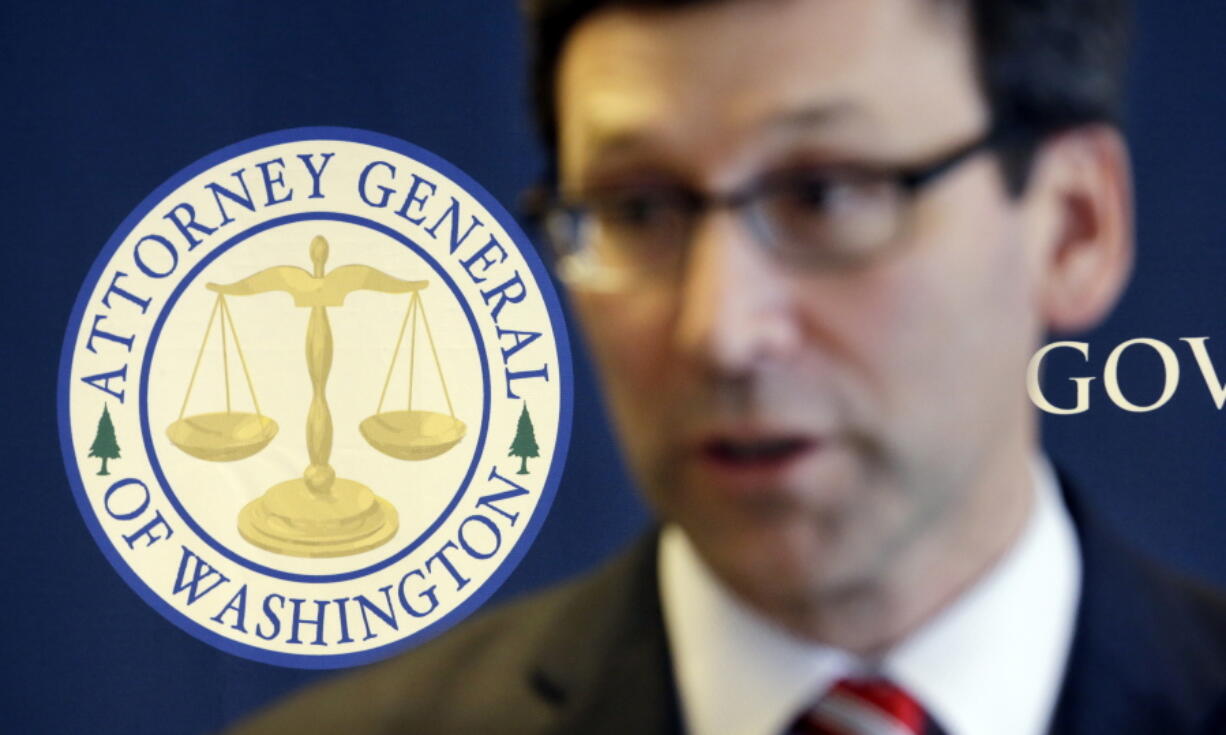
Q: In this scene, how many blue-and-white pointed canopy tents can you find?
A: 0